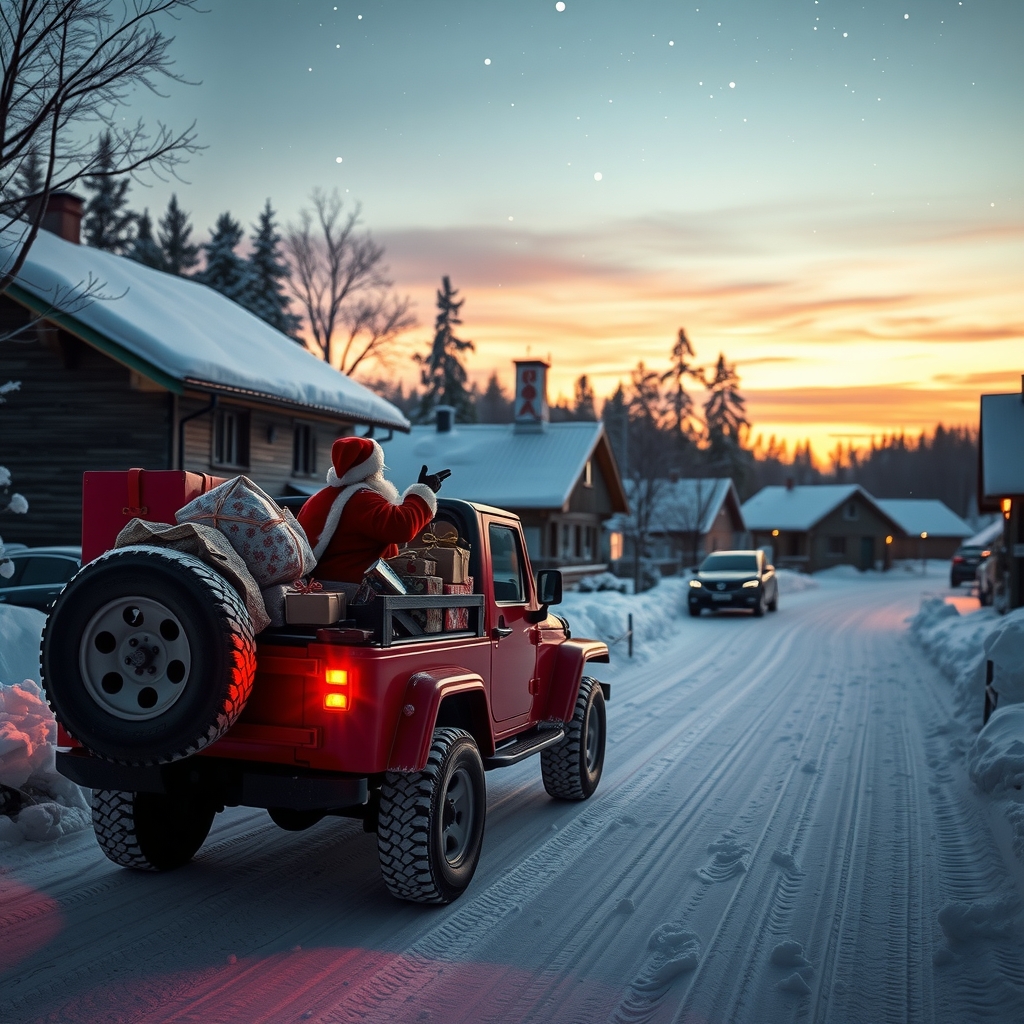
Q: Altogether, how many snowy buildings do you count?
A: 6